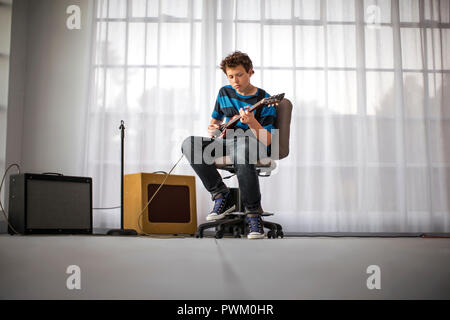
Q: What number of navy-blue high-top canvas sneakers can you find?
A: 2